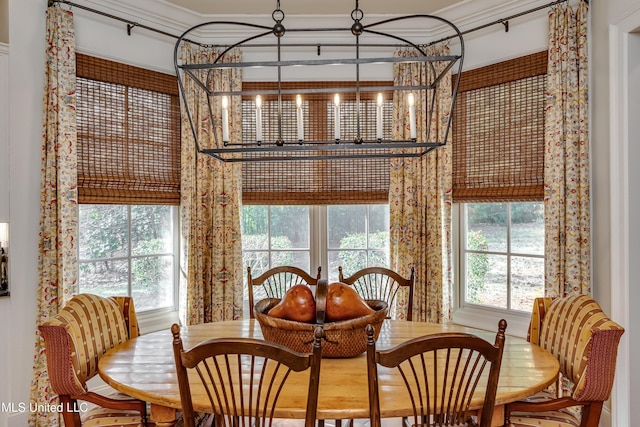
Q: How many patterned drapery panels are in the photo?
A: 4